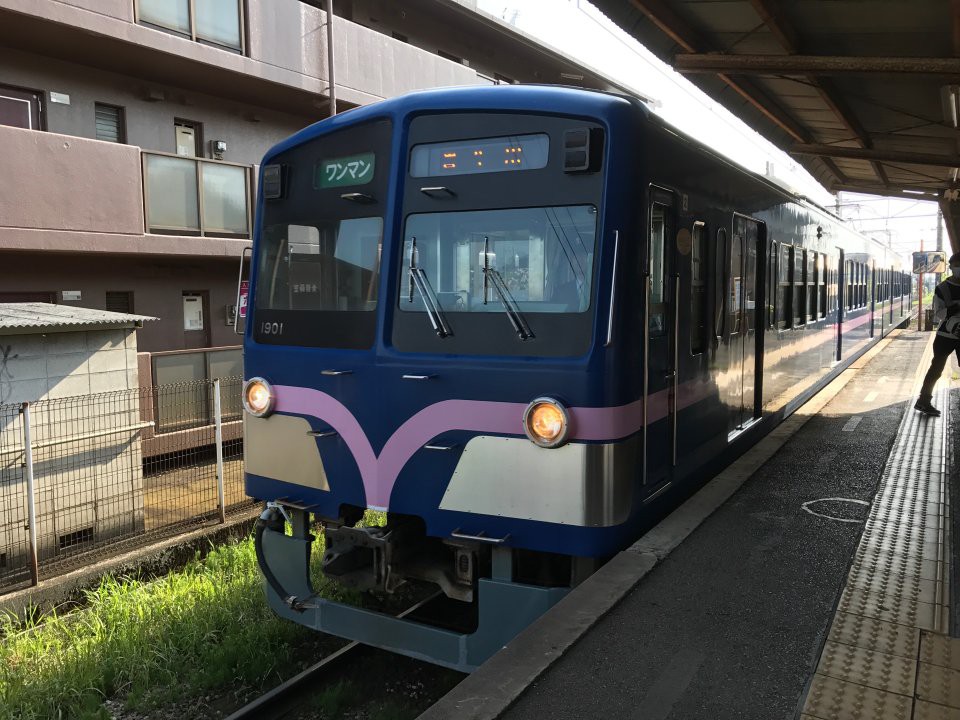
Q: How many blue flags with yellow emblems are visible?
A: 0